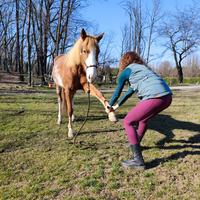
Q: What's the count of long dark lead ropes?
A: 1